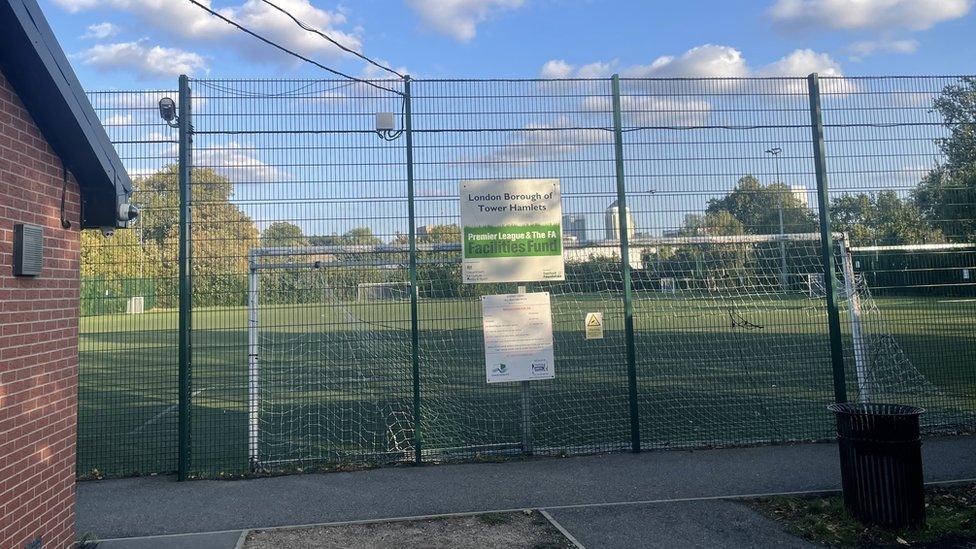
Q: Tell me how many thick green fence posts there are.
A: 4